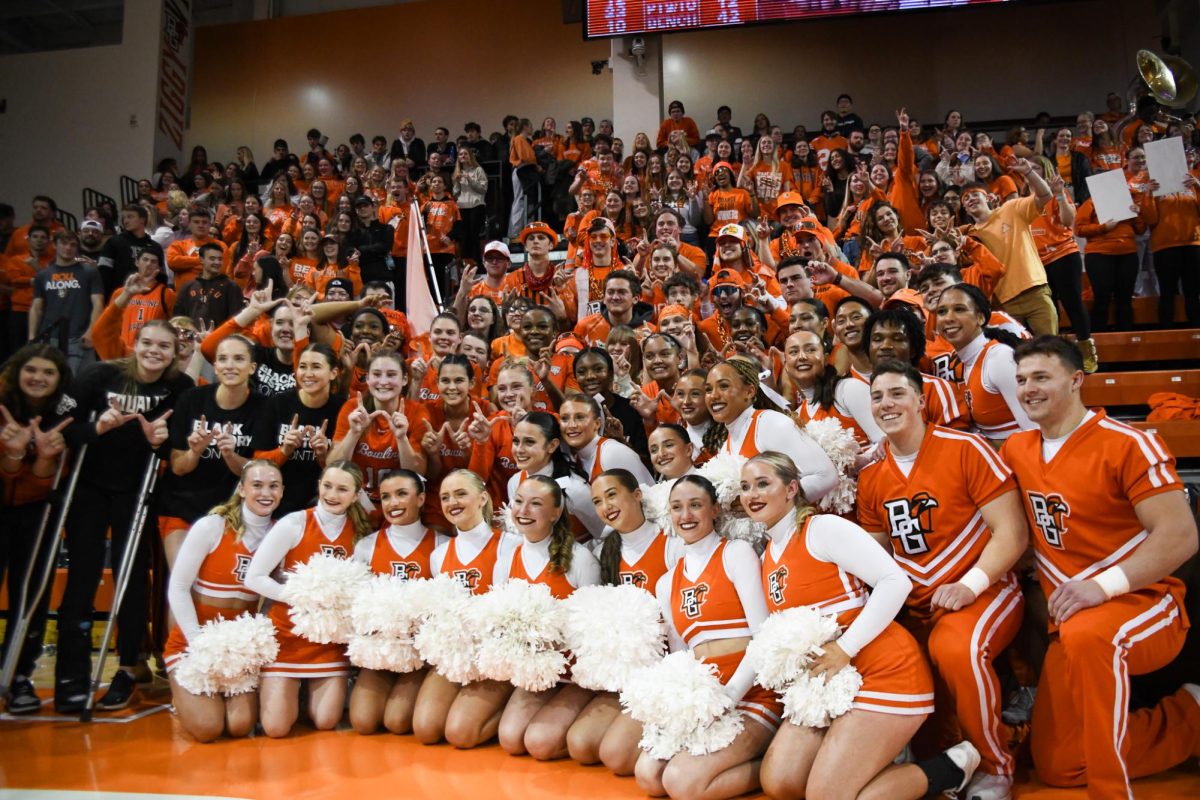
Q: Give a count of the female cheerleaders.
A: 15